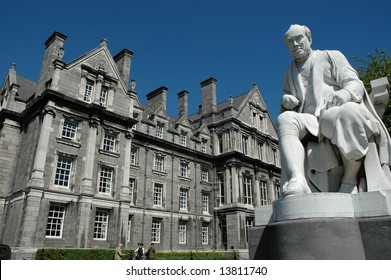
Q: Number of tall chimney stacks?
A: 5